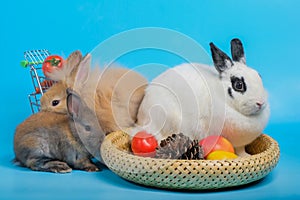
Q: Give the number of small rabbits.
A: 2